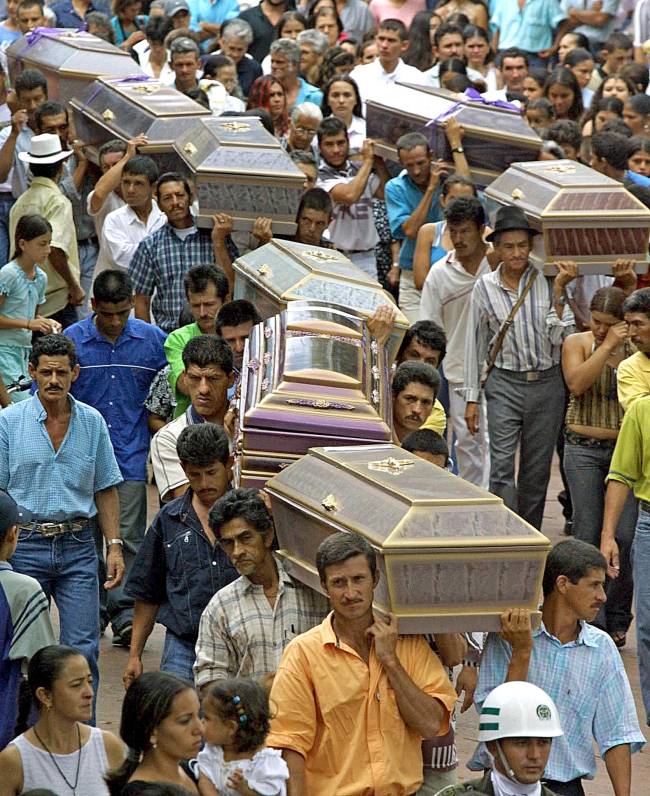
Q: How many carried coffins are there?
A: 8